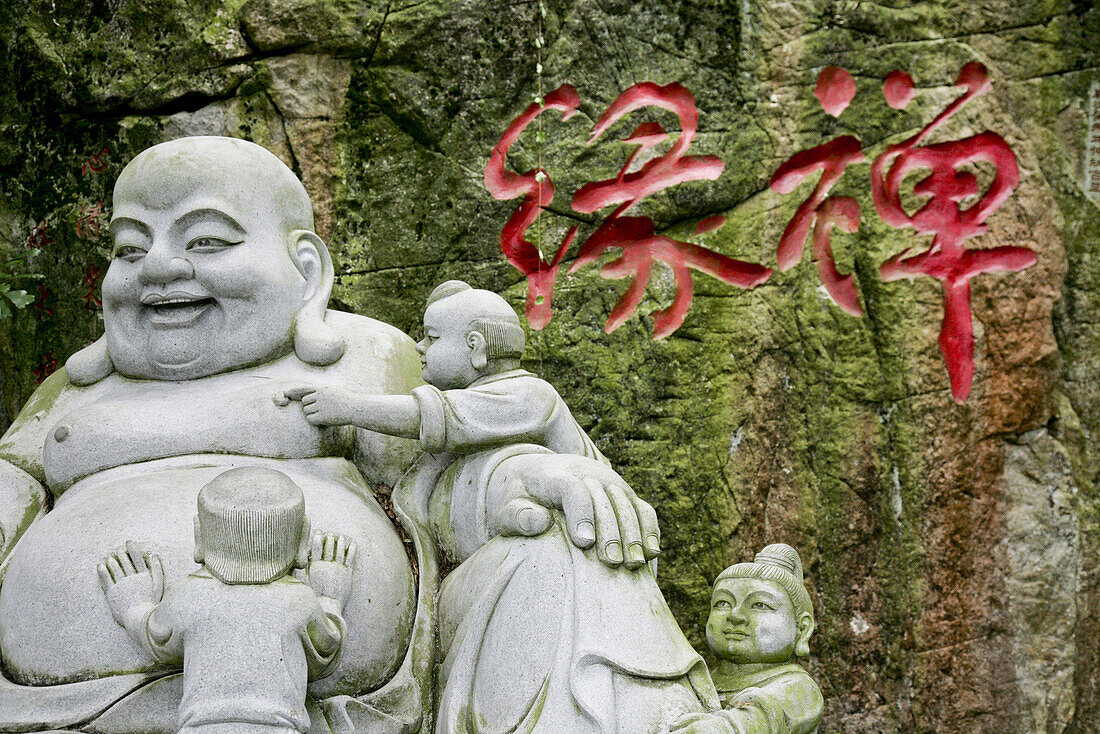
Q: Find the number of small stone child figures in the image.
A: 3